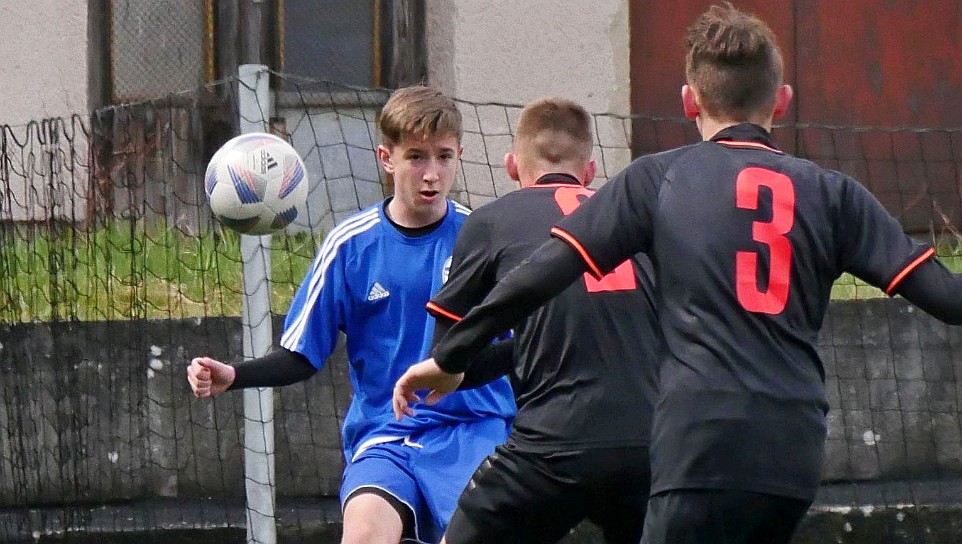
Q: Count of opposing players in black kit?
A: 2